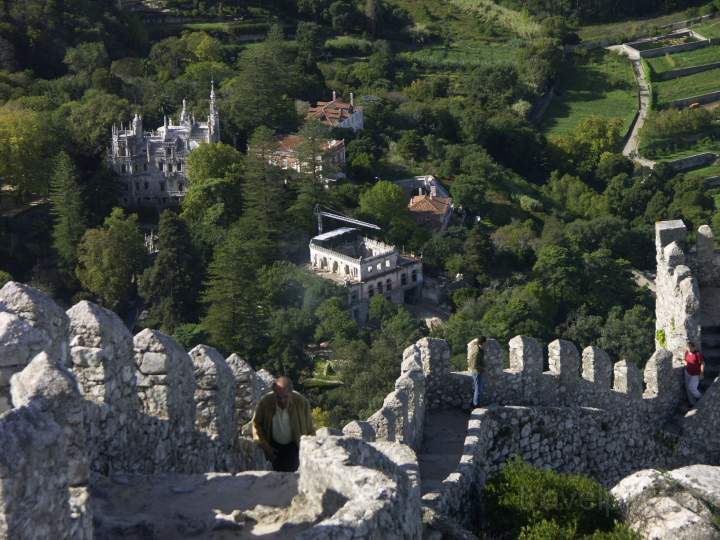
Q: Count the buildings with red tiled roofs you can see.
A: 3